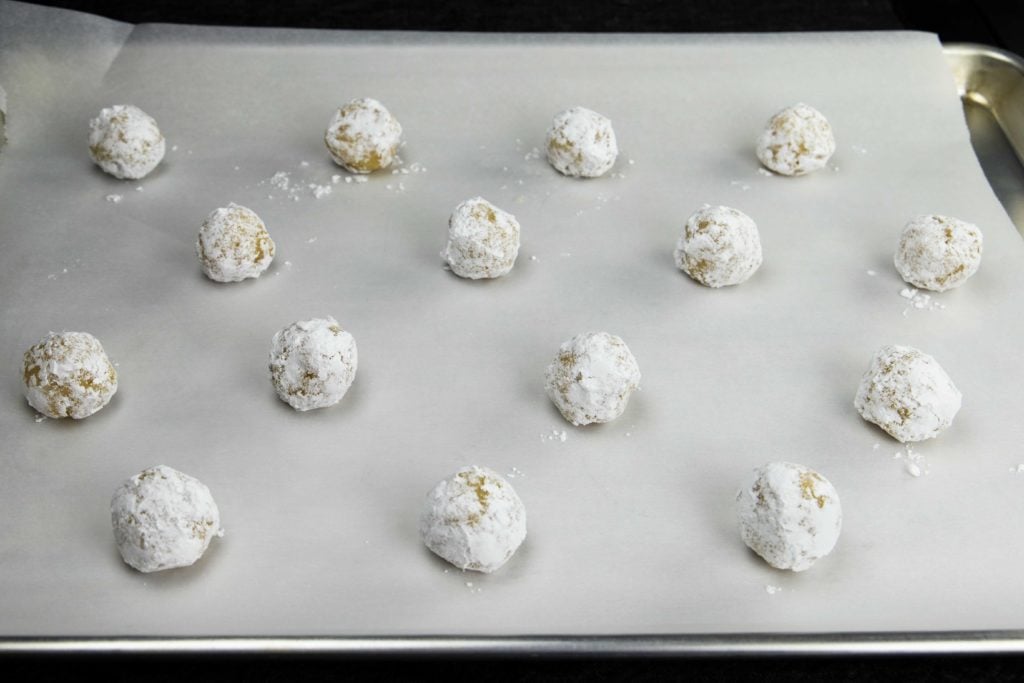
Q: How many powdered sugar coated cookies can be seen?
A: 15